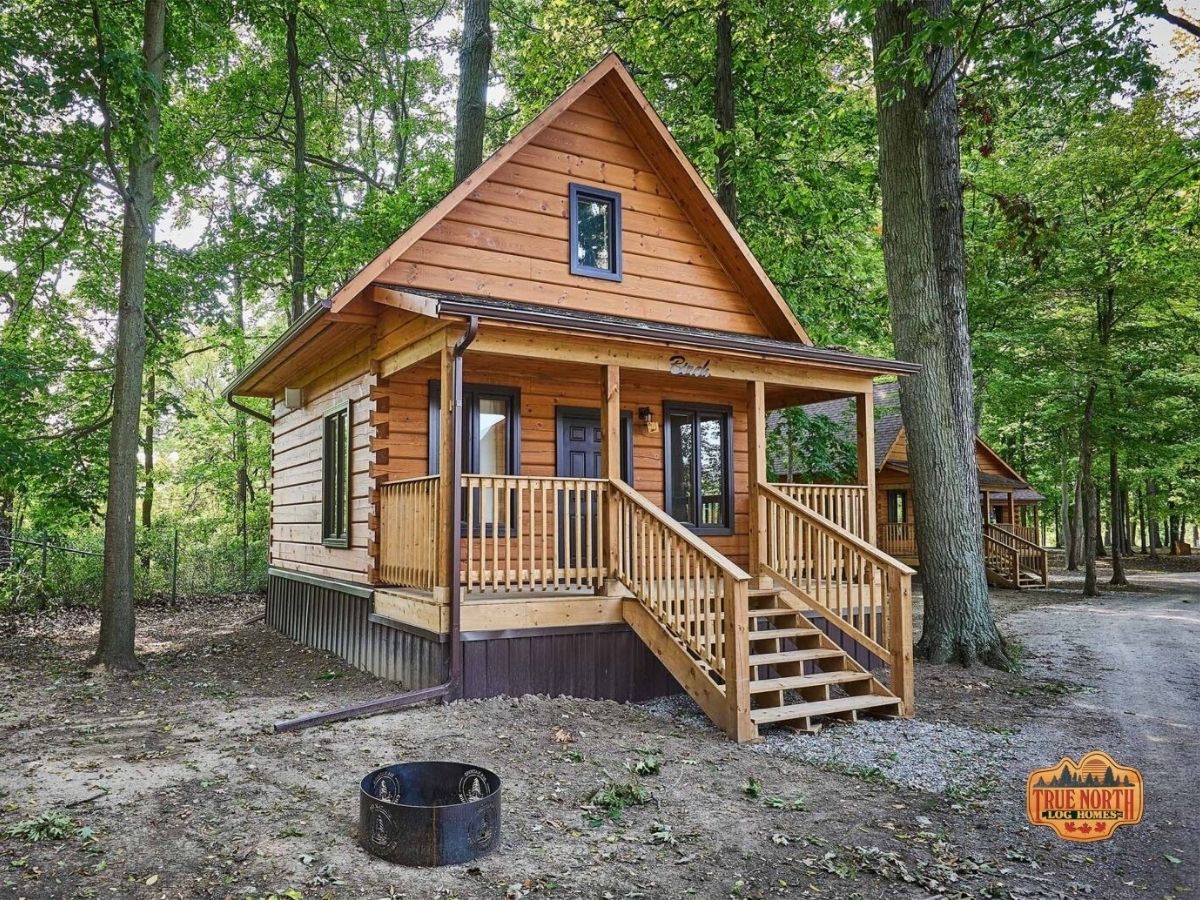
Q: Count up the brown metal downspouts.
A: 2